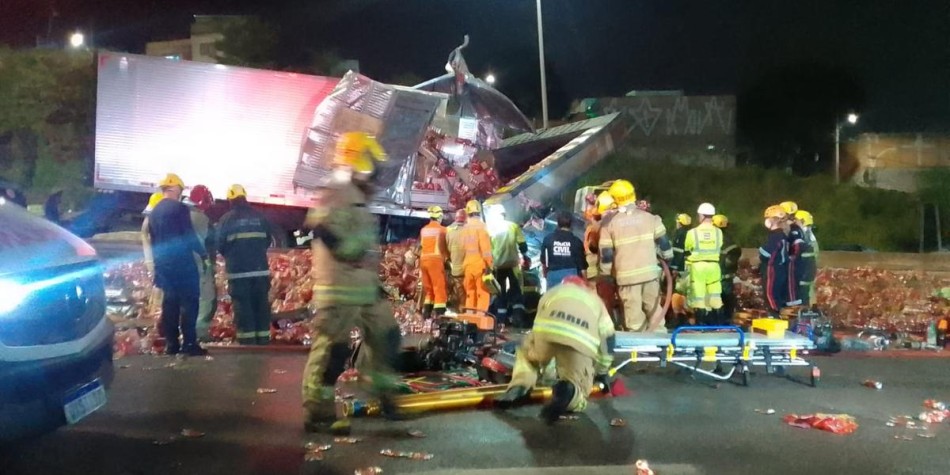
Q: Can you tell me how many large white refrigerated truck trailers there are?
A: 1